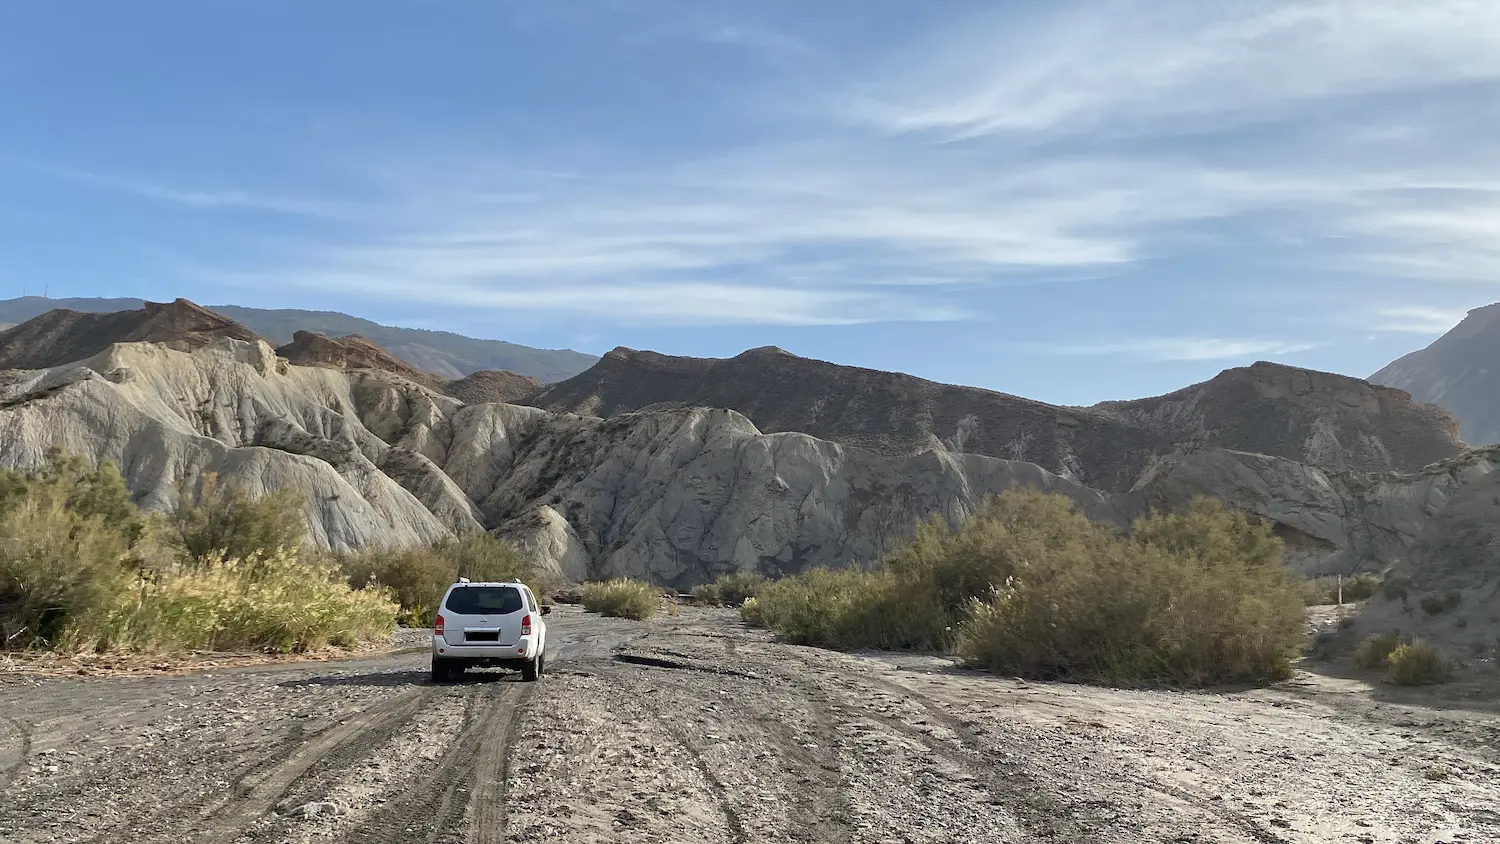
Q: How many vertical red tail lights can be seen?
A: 2